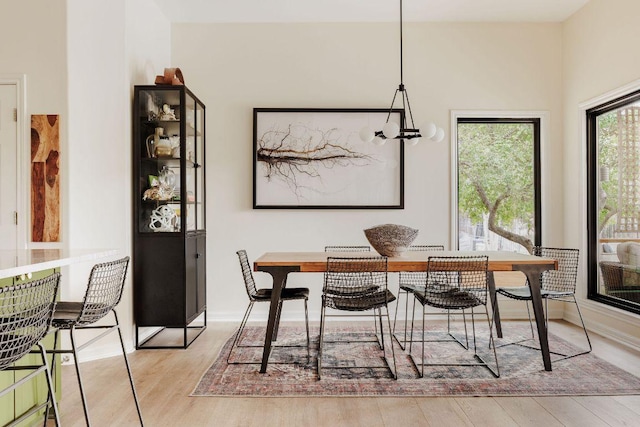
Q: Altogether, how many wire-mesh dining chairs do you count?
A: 6